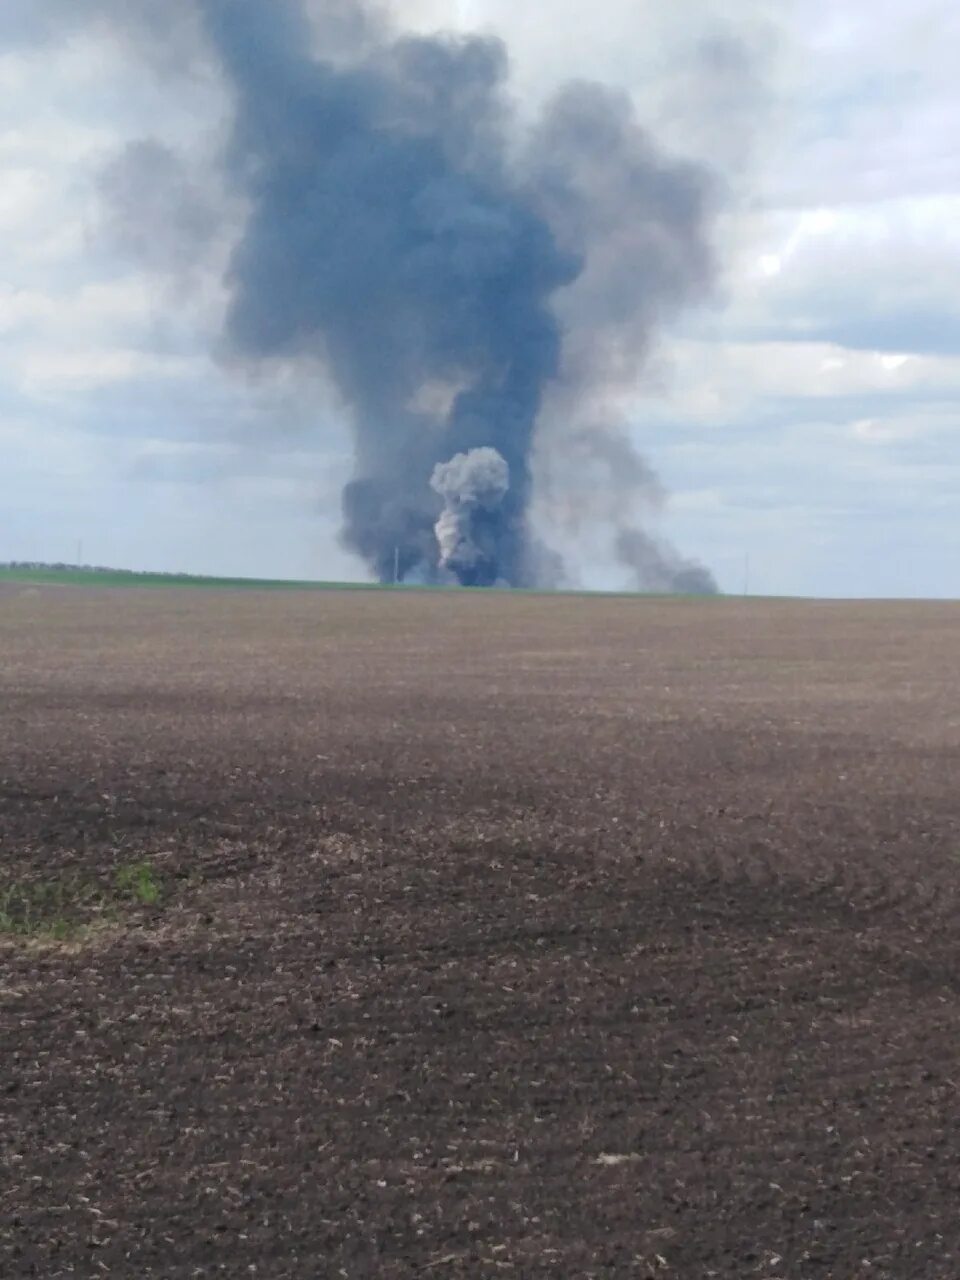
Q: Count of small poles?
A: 3